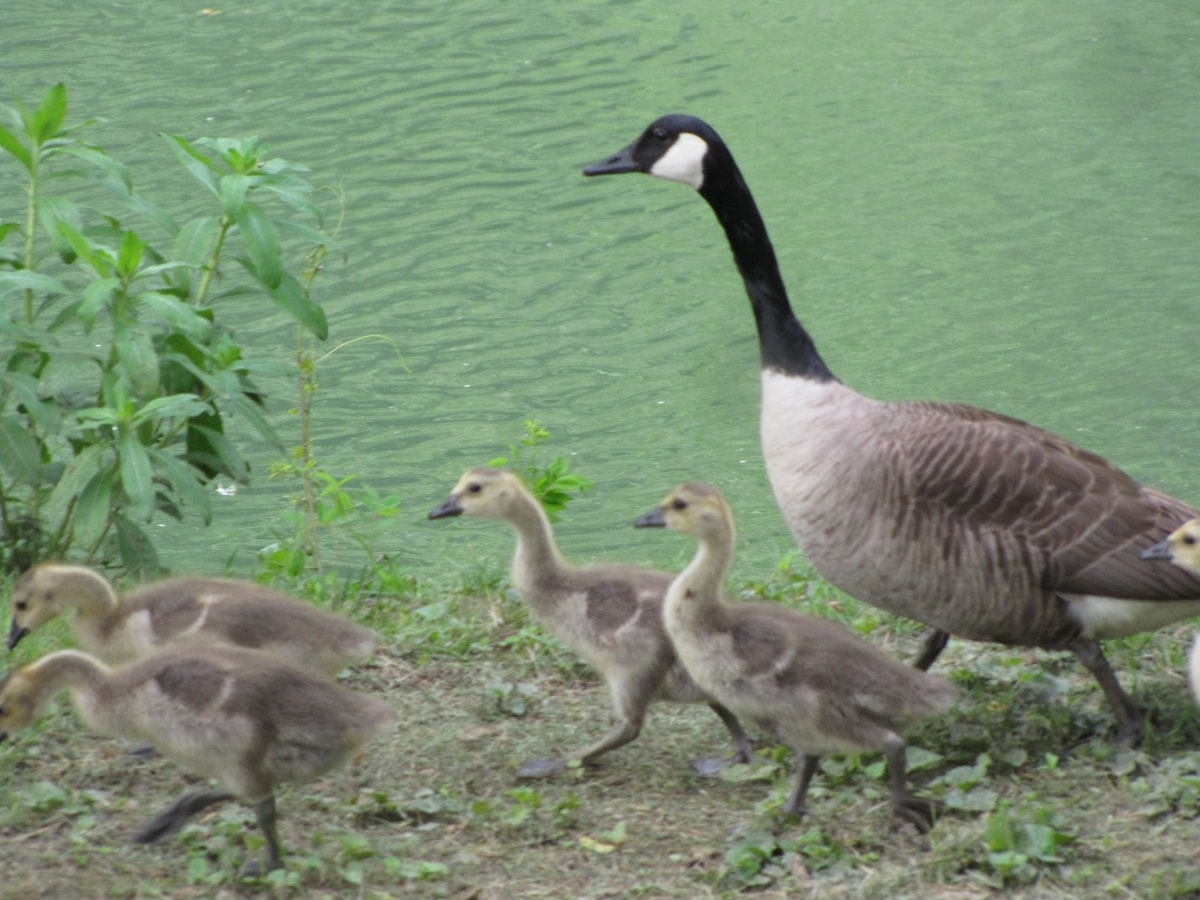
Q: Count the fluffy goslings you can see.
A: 5